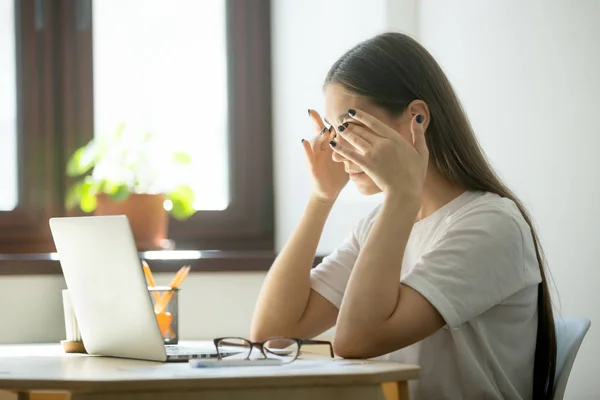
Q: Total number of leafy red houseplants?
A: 0